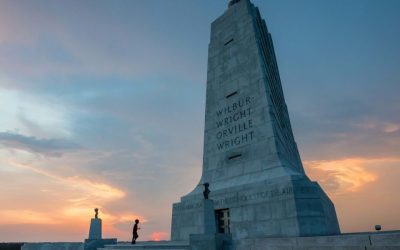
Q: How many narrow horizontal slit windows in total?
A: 3